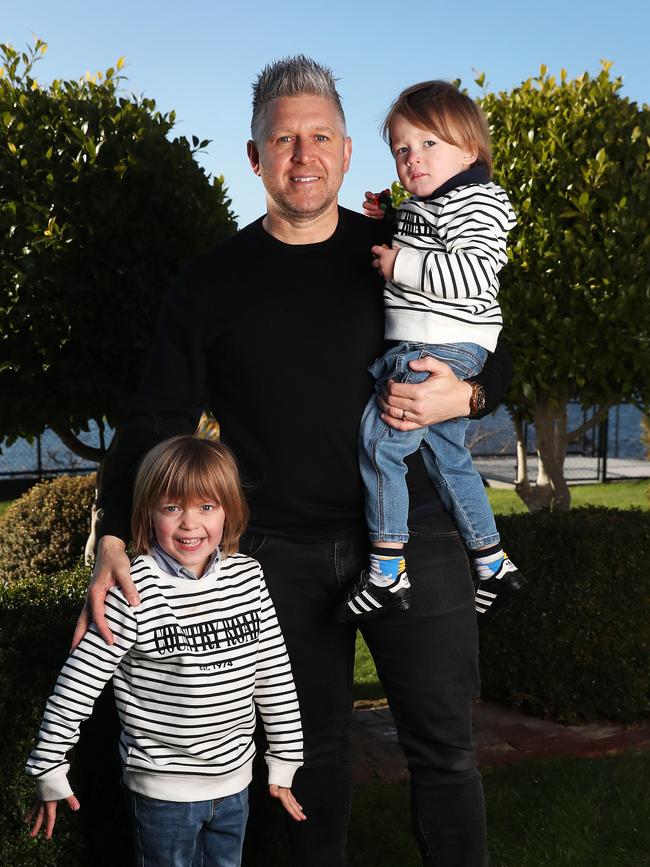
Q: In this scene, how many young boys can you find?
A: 2